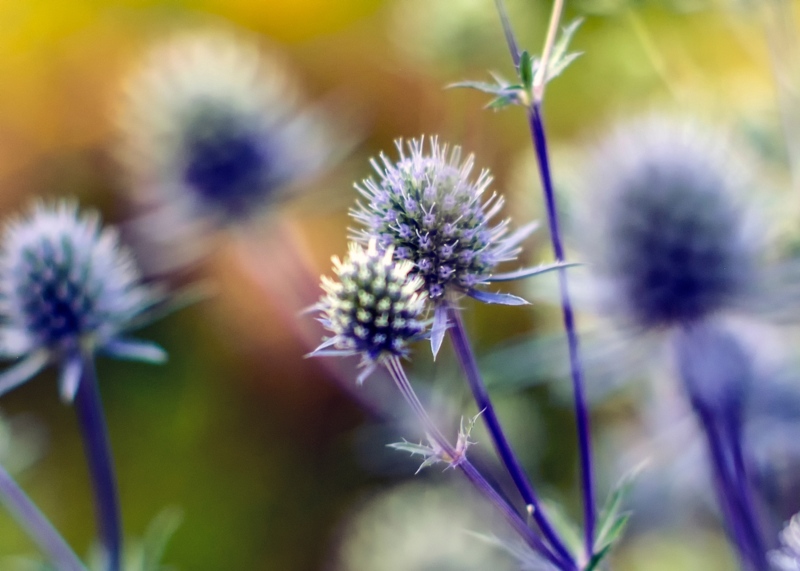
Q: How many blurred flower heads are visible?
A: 3